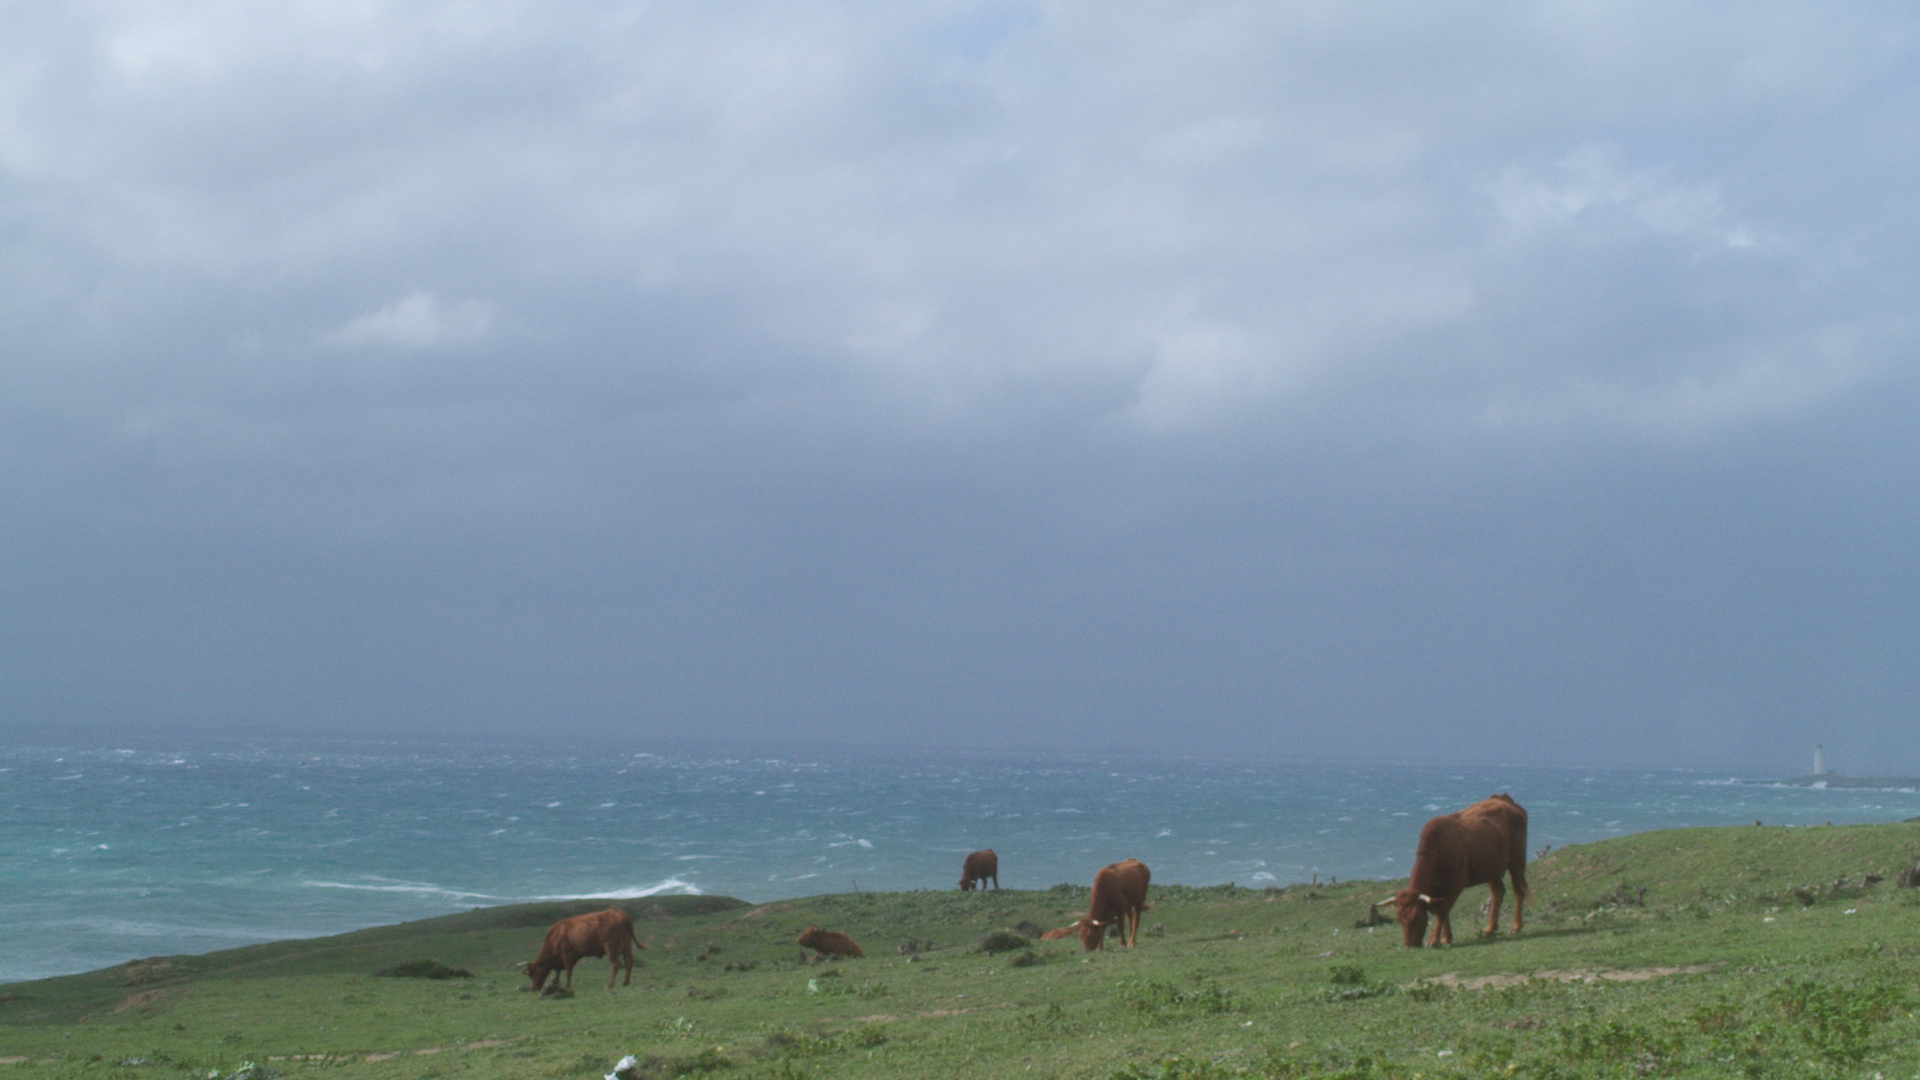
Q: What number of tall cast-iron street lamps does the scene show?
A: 0